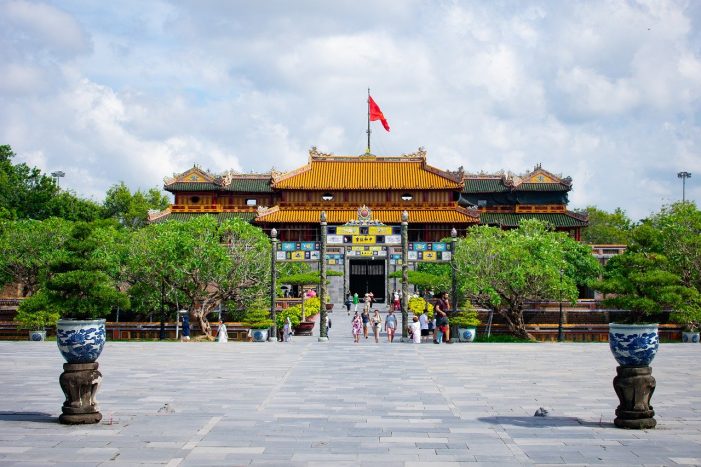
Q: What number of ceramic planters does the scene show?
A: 6